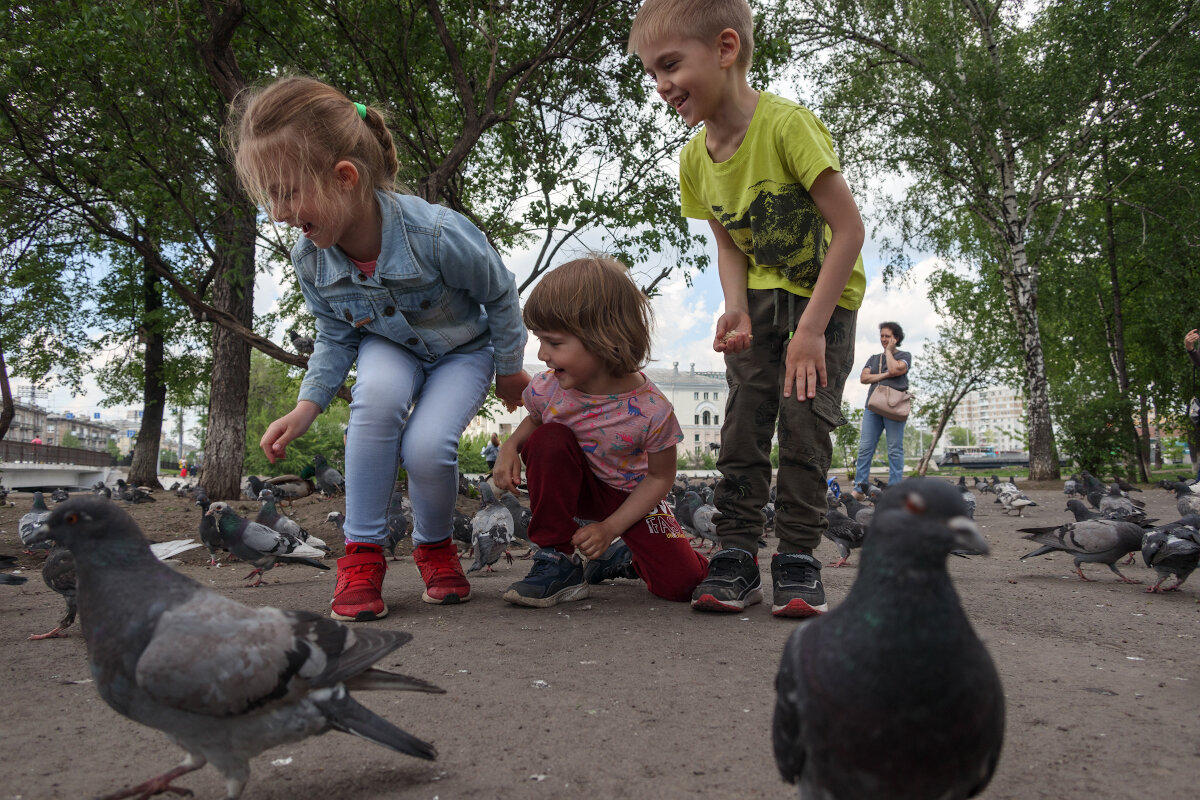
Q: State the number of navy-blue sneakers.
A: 2